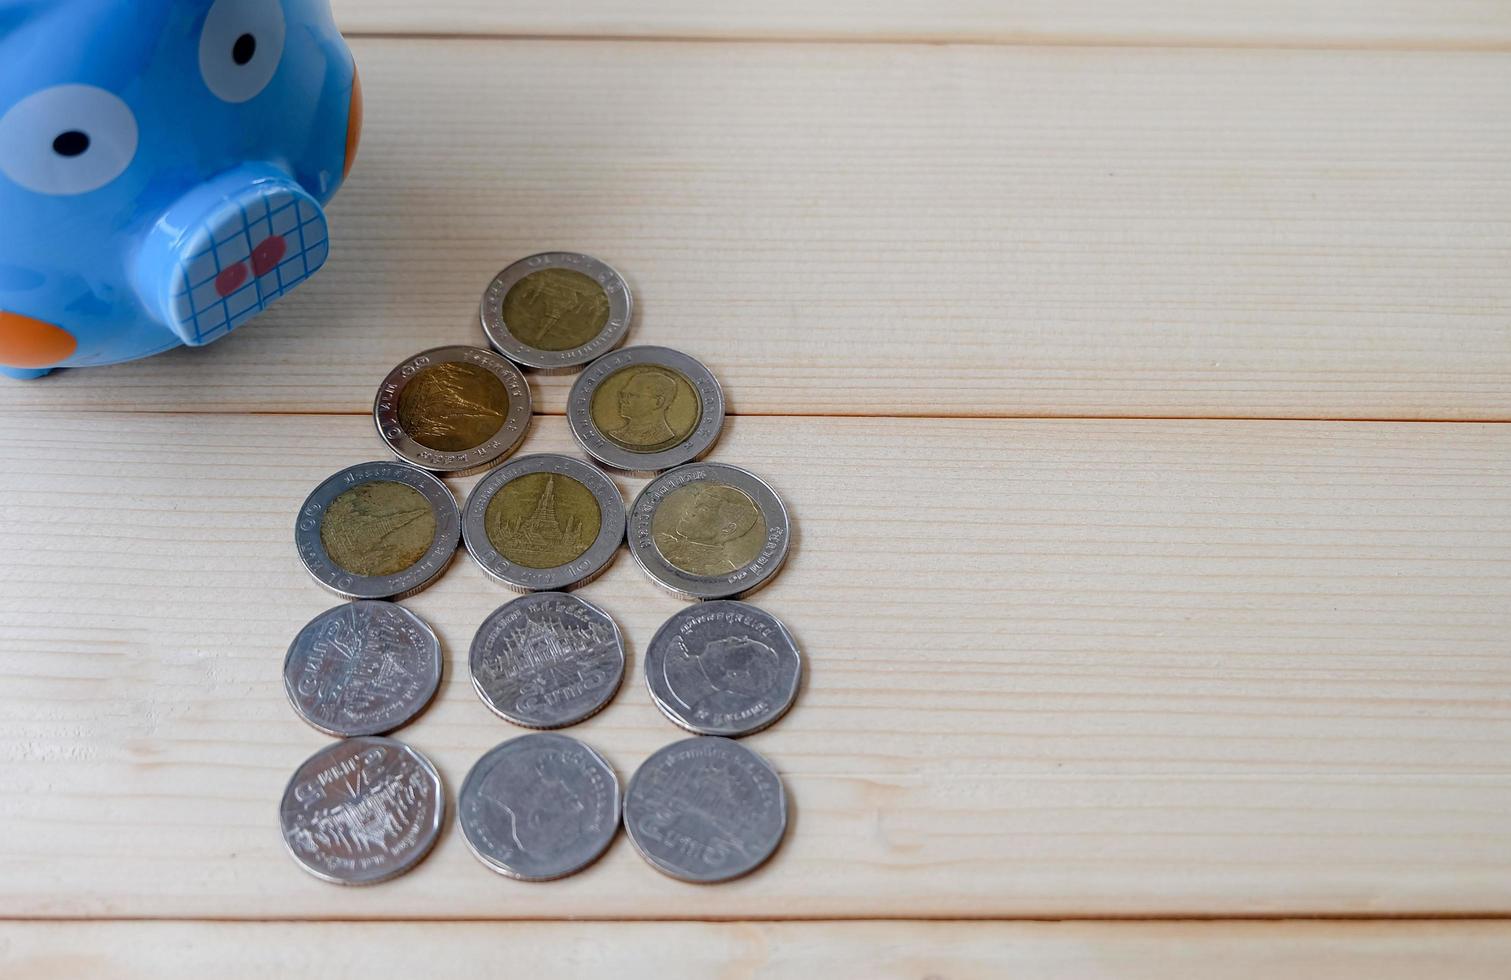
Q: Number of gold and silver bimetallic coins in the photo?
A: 6